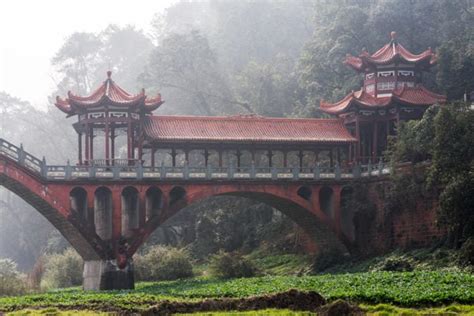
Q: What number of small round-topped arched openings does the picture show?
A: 8